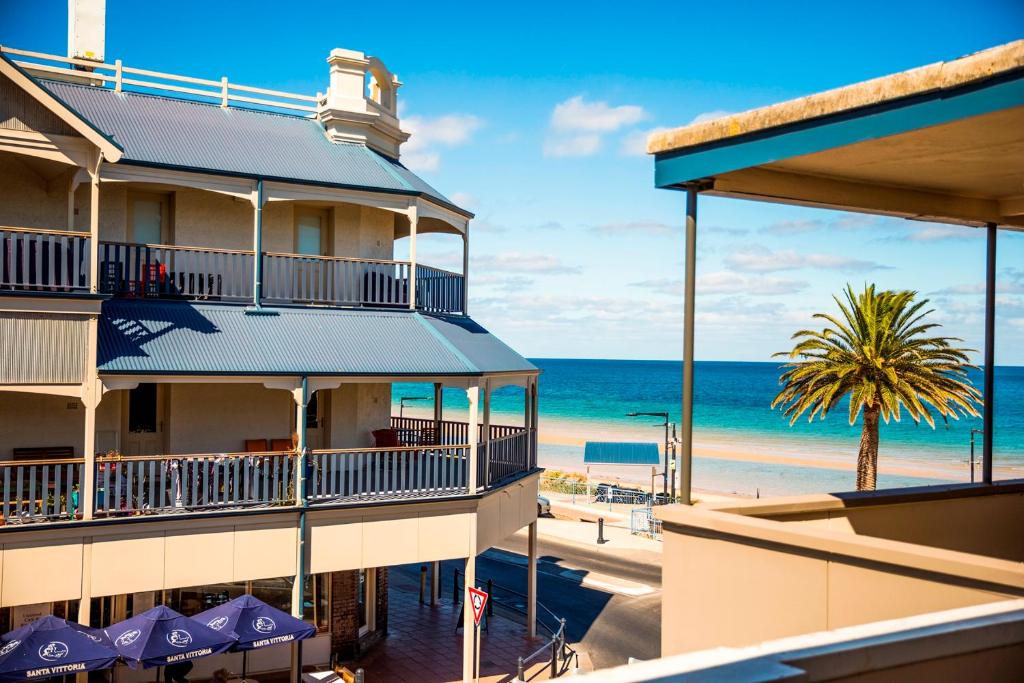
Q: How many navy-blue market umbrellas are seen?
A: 3